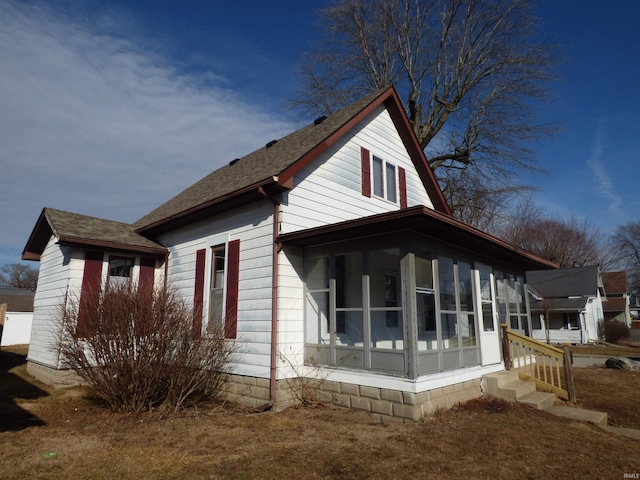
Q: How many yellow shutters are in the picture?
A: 0